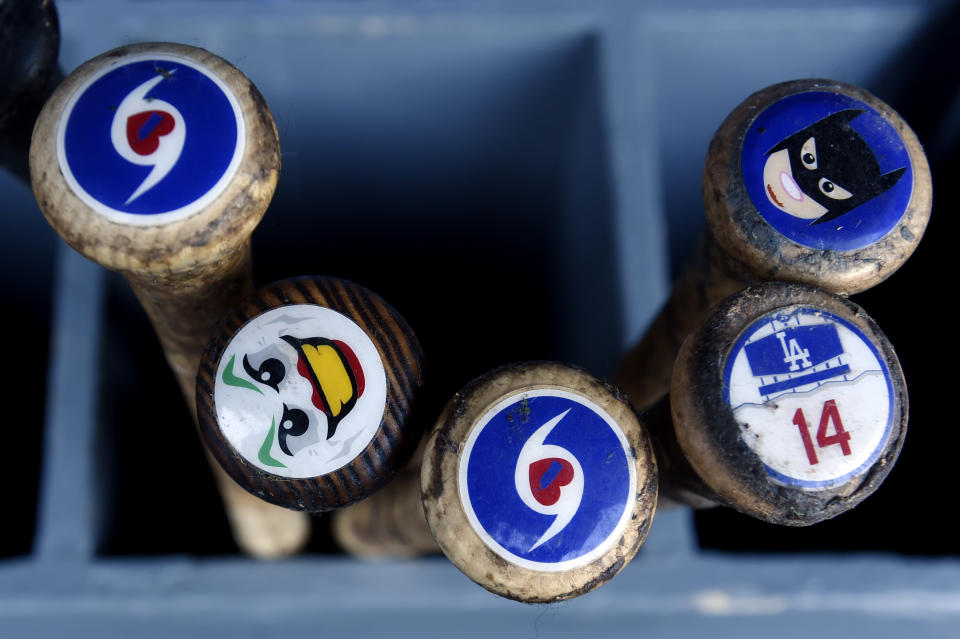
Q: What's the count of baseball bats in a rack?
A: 5